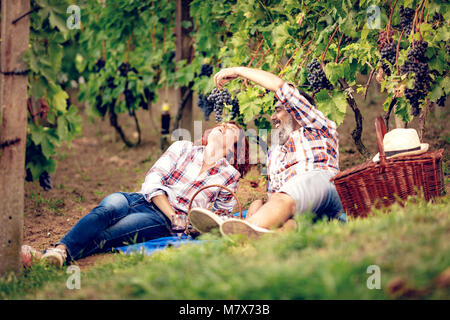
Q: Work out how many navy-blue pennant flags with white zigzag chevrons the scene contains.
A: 0